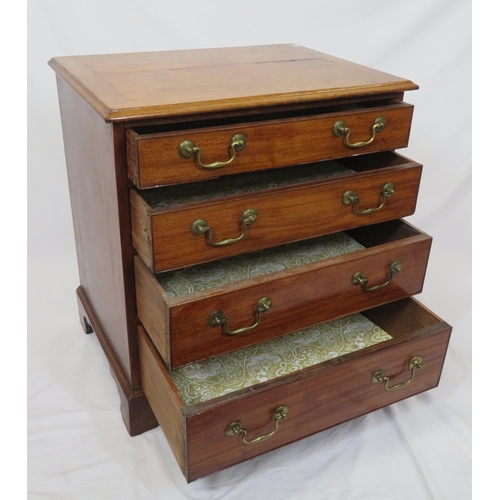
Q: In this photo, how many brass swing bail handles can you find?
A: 8